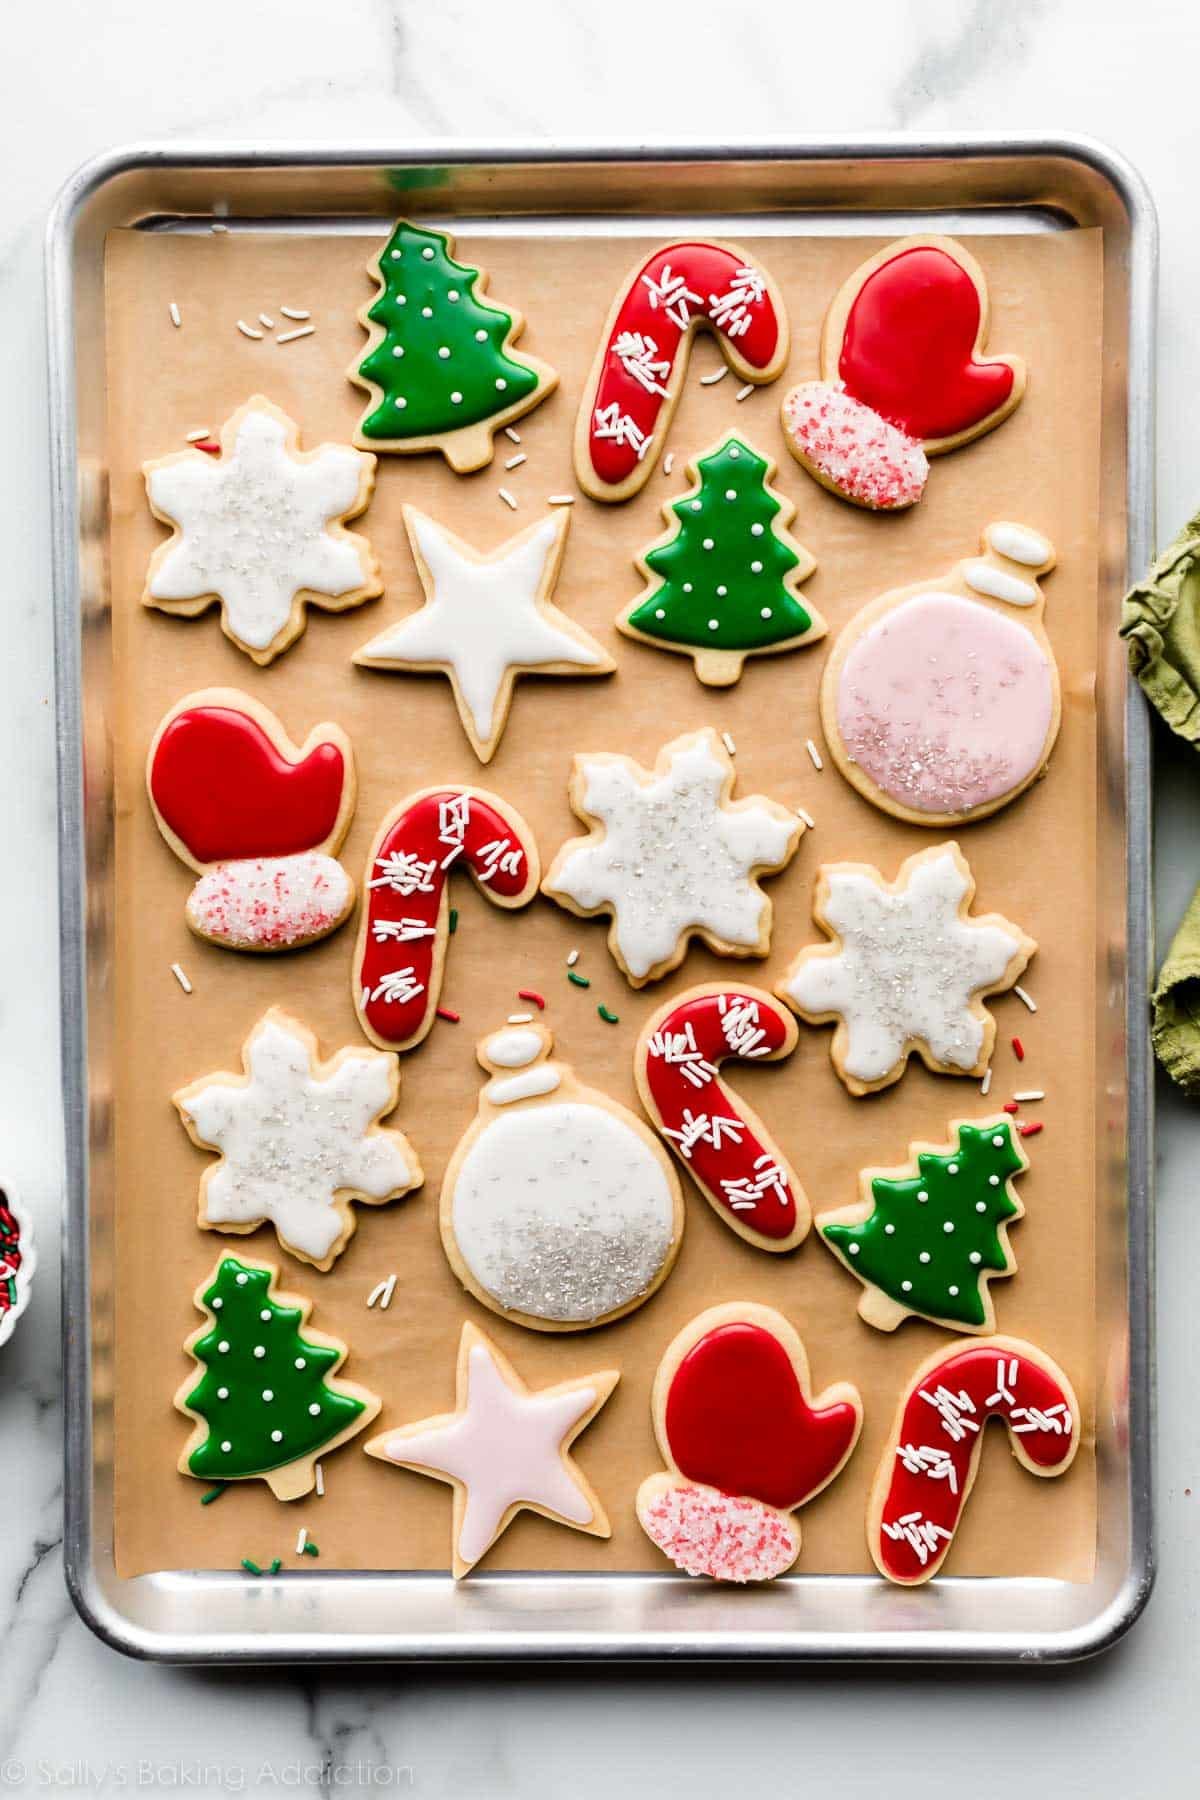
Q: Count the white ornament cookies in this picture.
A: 1